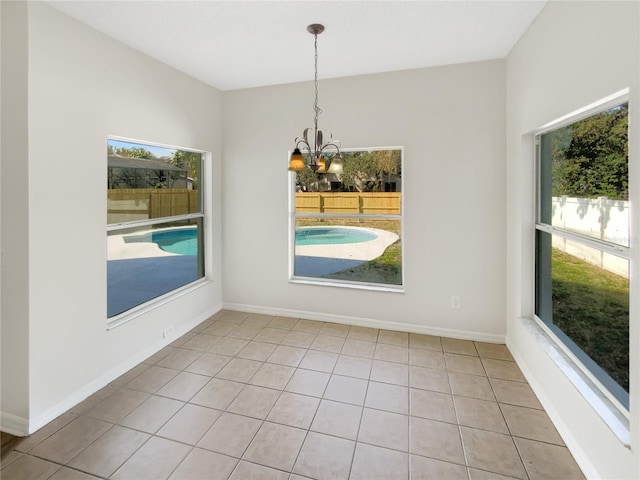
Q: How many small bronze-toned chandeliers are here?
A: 1